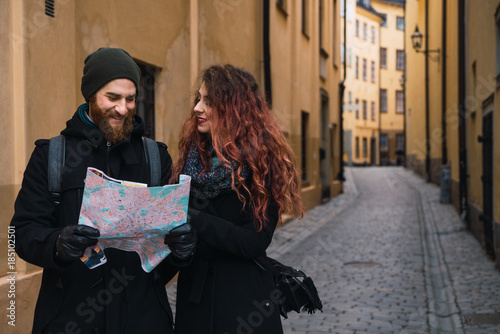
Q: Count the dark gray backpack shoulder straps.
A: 2